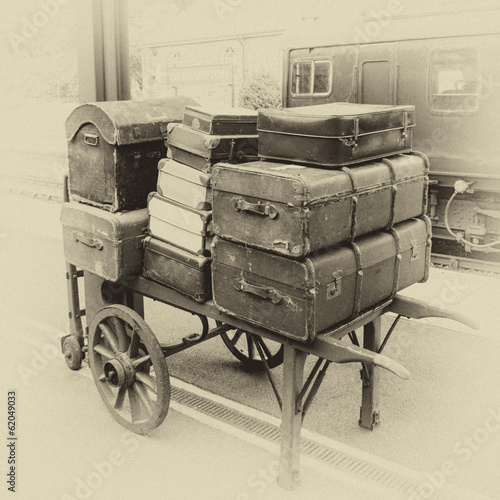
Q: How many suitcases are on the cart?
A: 10